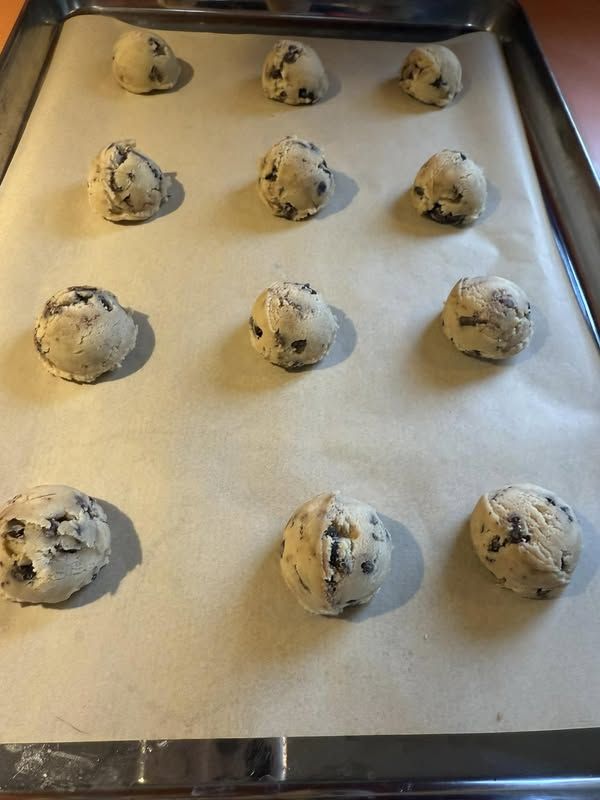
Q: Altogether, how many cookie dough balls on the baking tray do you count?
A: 12